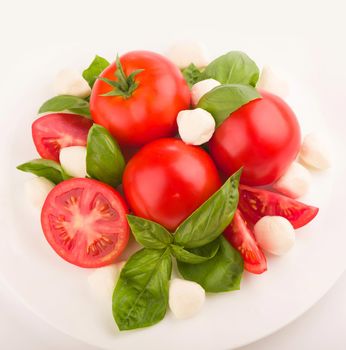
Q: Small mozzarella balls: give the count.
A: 12